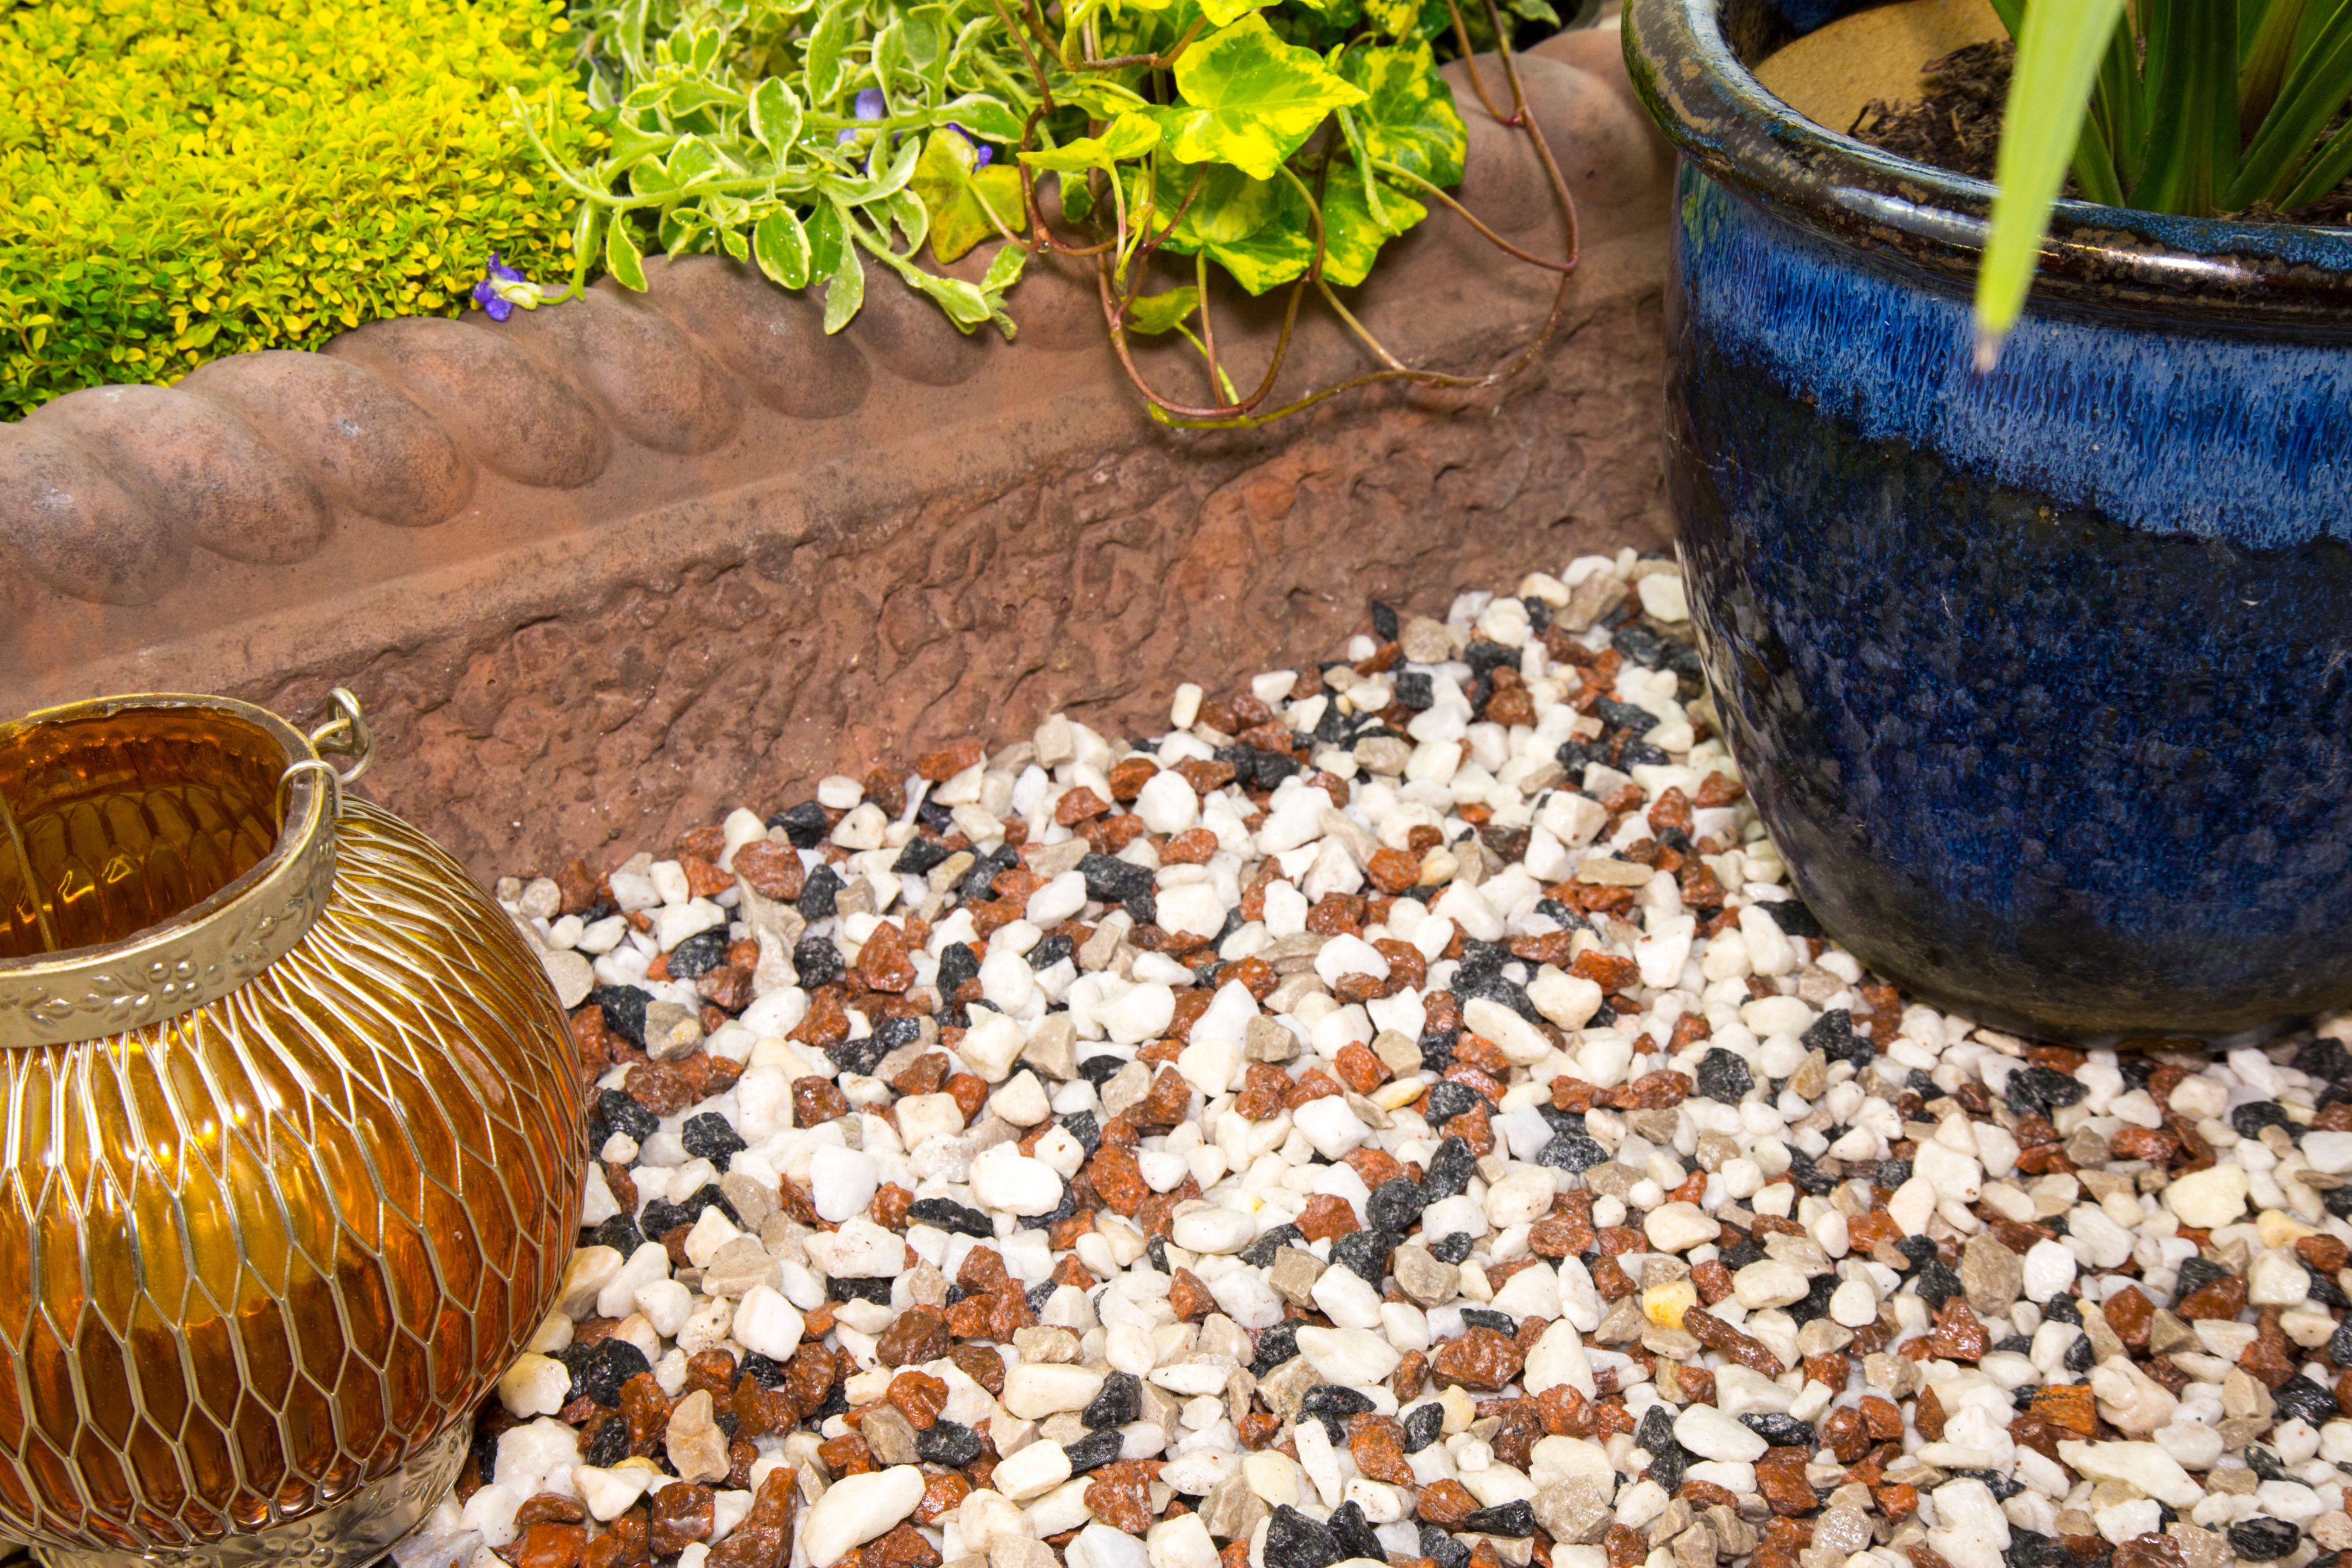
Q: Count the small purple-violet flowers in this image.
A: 3